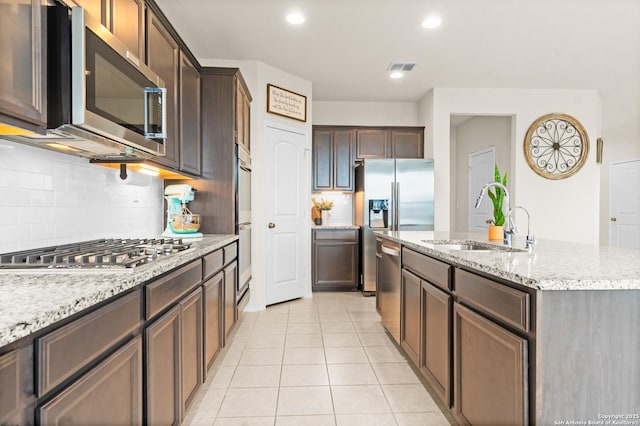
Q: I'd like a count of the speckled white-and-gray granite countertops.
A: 3